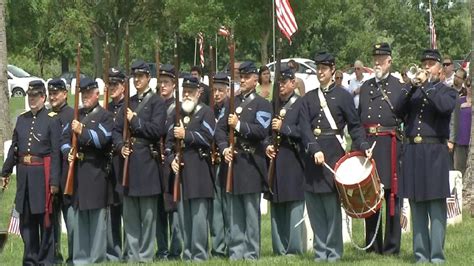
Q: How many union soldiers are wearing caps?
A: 13